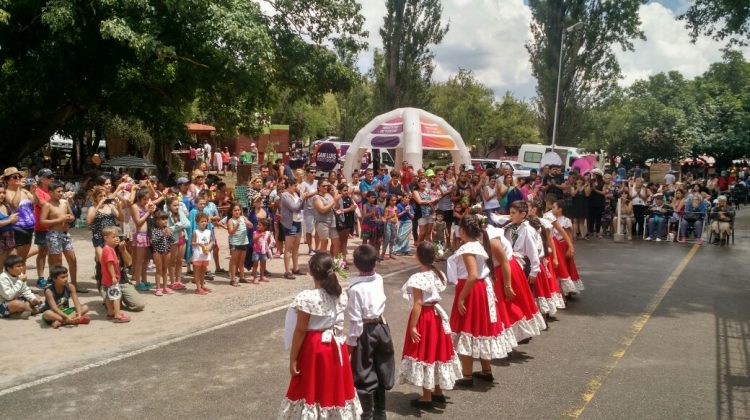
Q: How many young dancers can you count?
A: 10